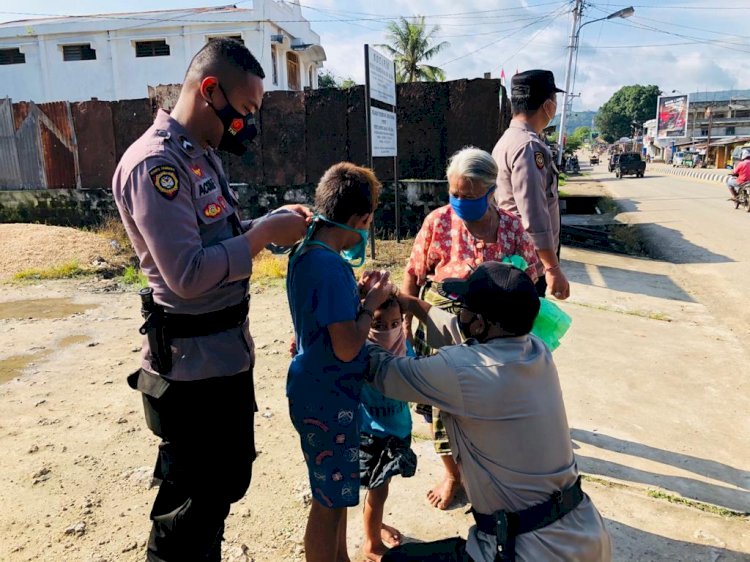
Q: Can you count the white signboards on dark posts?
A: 2